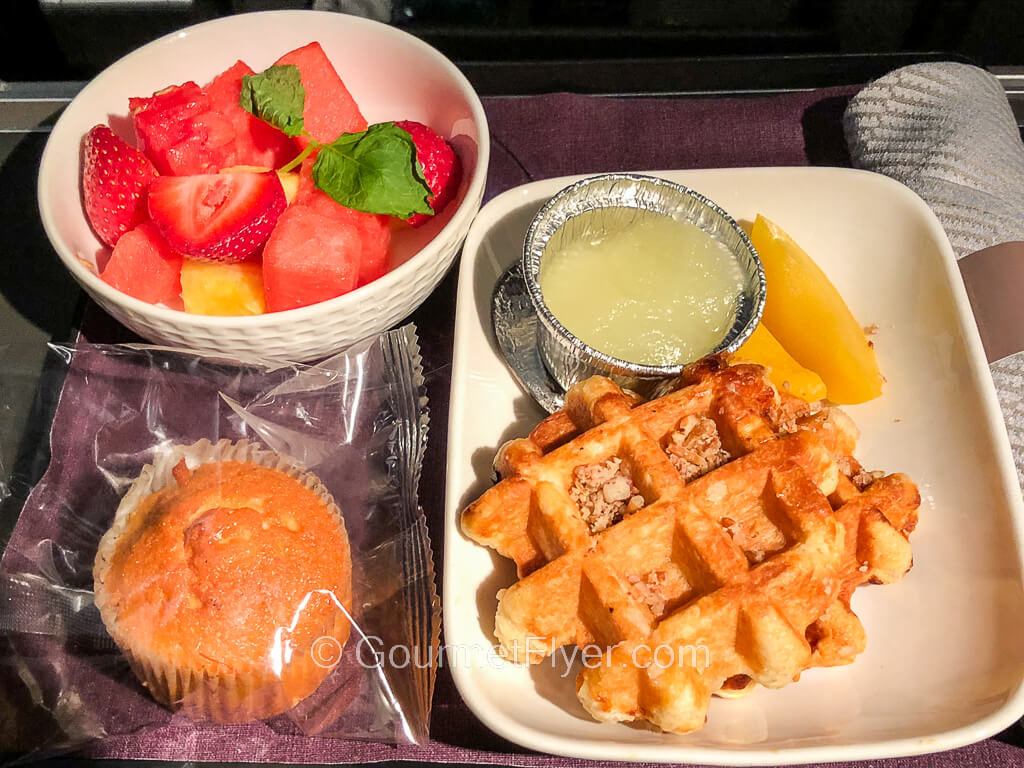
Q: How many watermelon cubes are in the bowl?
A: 6